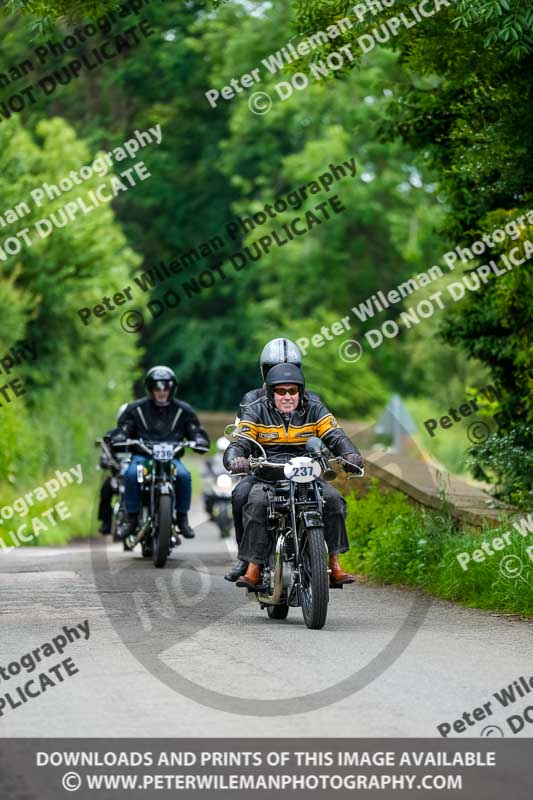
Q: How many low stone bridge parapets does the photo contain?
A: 1